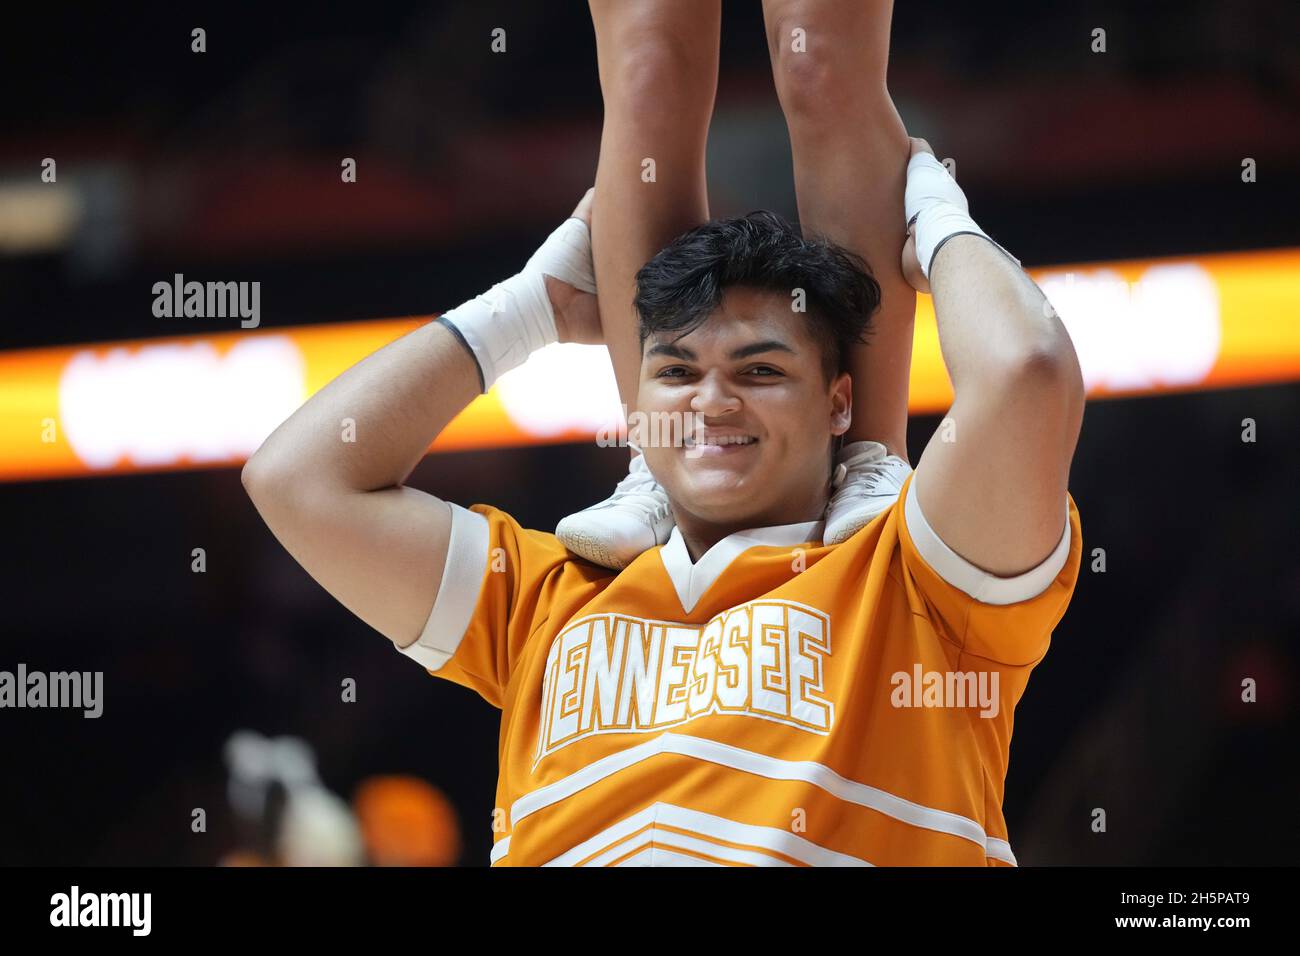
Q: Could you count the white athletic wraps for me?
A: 2